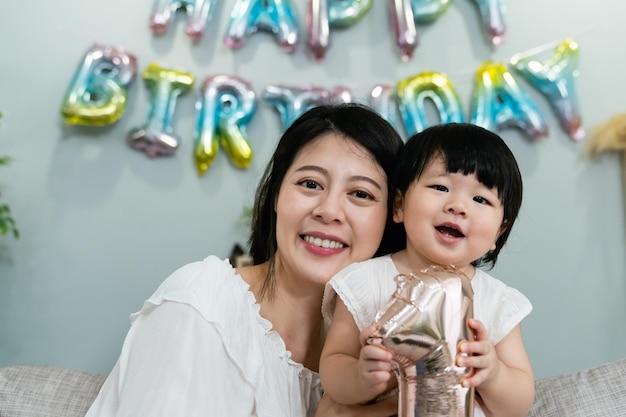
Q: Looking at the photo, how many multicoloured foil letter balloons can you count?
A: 13